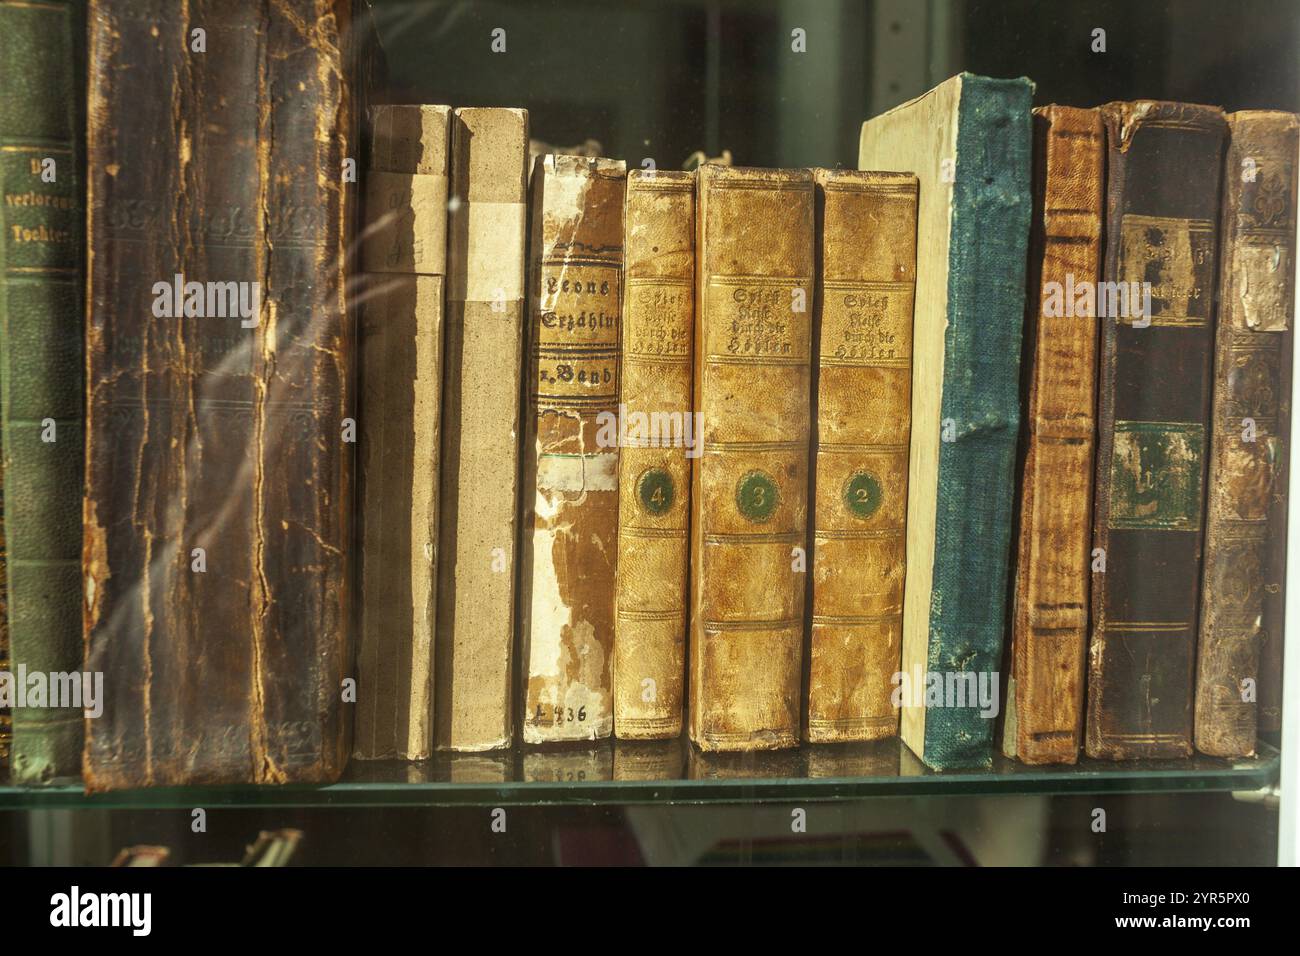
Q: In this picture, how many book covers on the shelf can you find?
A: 12